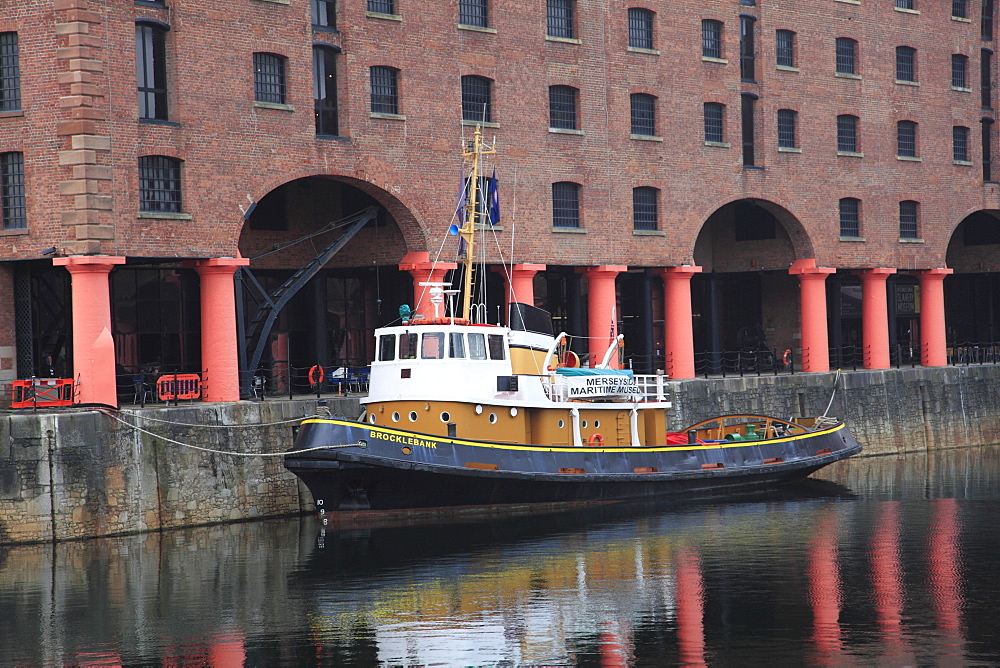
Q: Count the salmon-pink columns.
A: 9